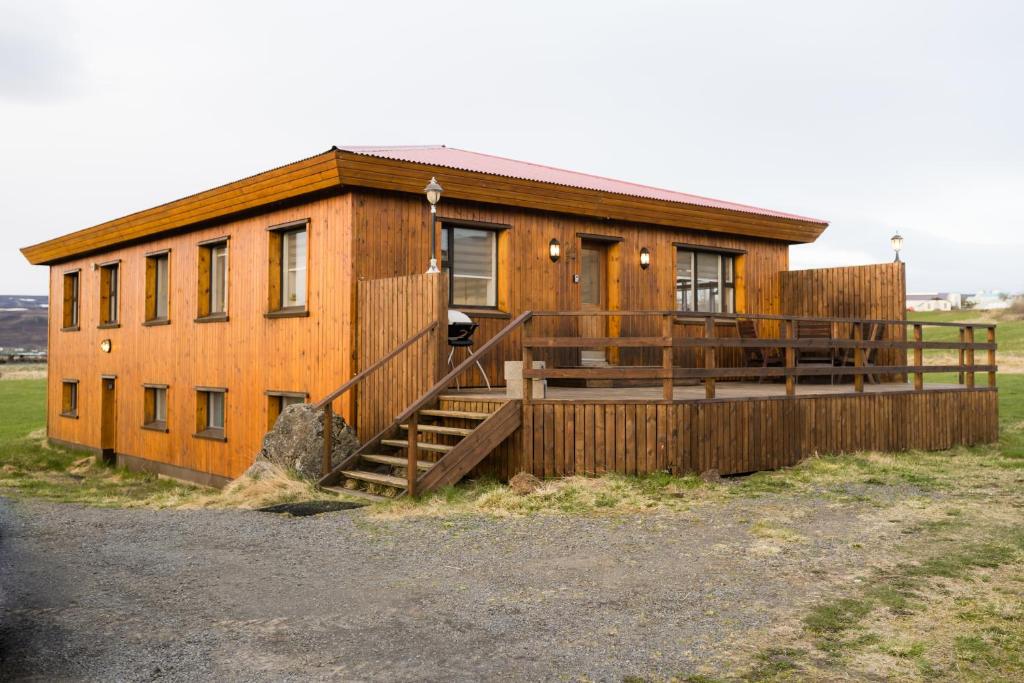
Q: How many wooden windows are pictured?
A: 11